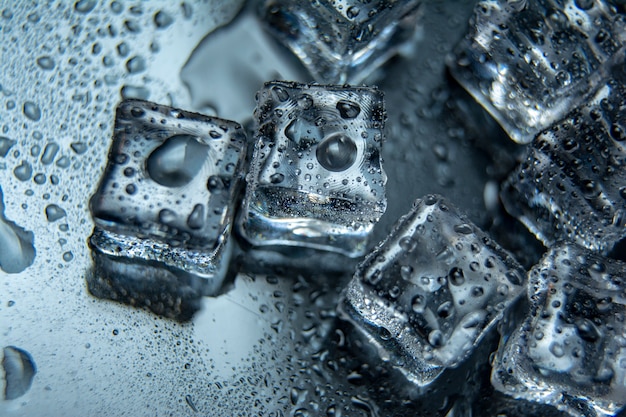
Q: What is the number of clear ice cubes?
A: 7